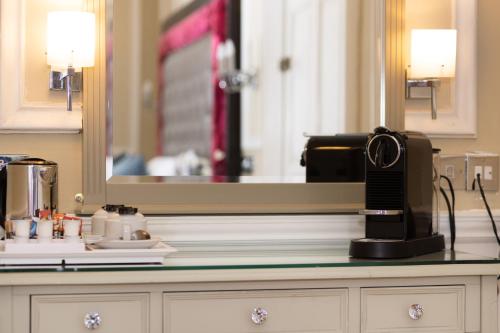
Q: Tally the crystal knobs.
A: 3